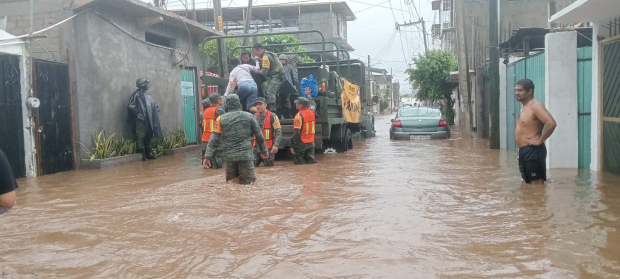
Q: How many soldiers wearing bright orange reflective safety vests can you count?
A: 3